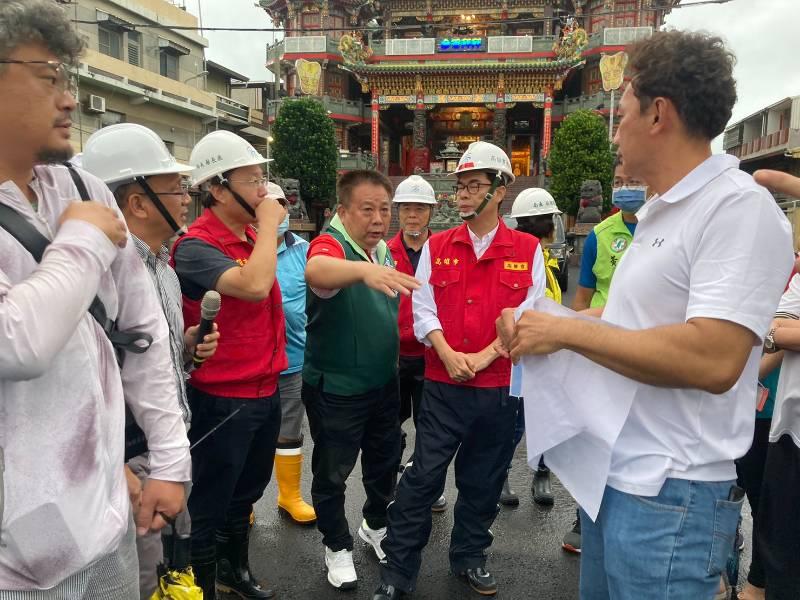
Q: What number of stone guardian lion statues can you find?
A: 2